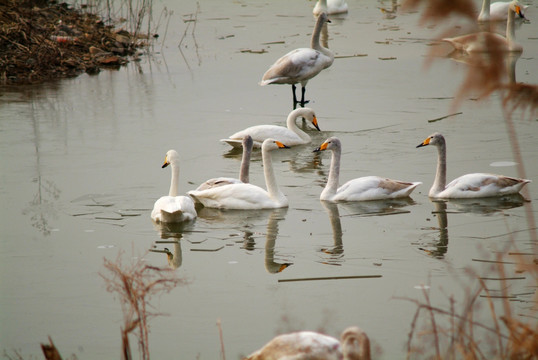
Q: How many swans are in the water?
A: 11